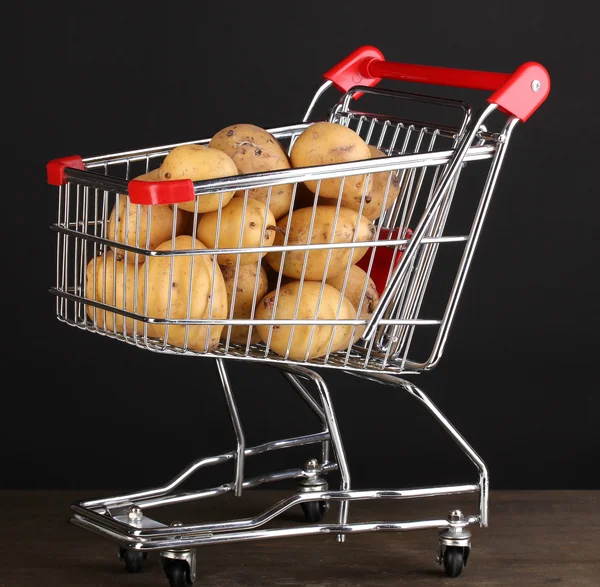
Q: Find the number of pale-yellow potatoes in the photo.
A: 12